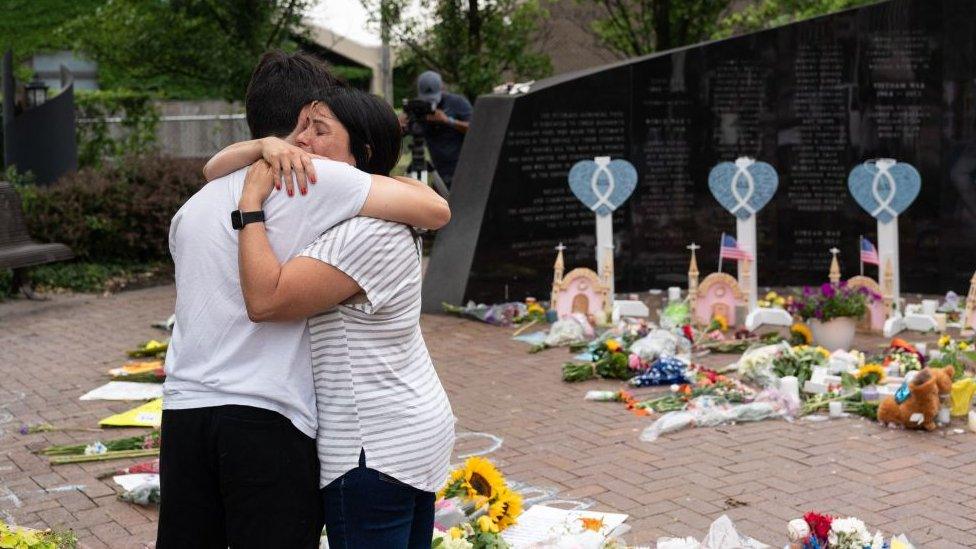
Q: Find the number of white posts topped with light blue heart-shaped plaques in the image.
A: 3